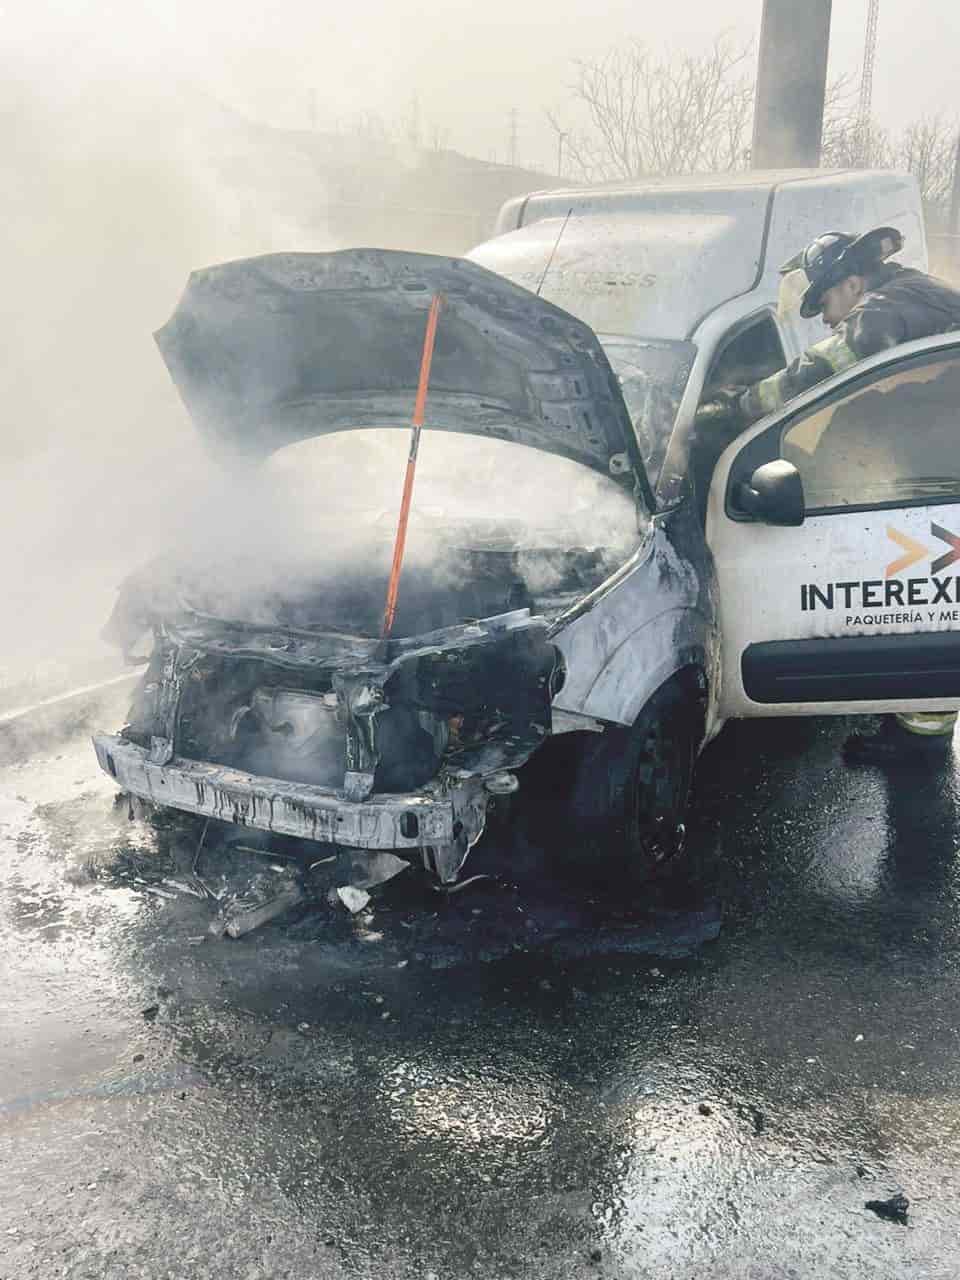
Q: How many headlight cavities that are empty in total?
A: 2